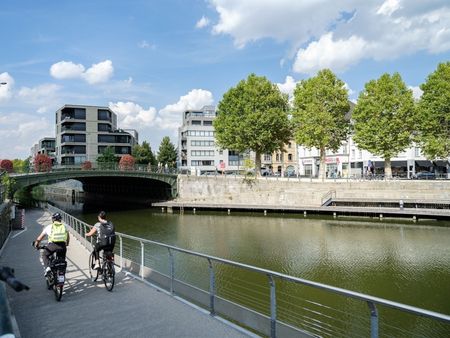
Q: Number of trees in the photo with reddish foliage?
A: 4